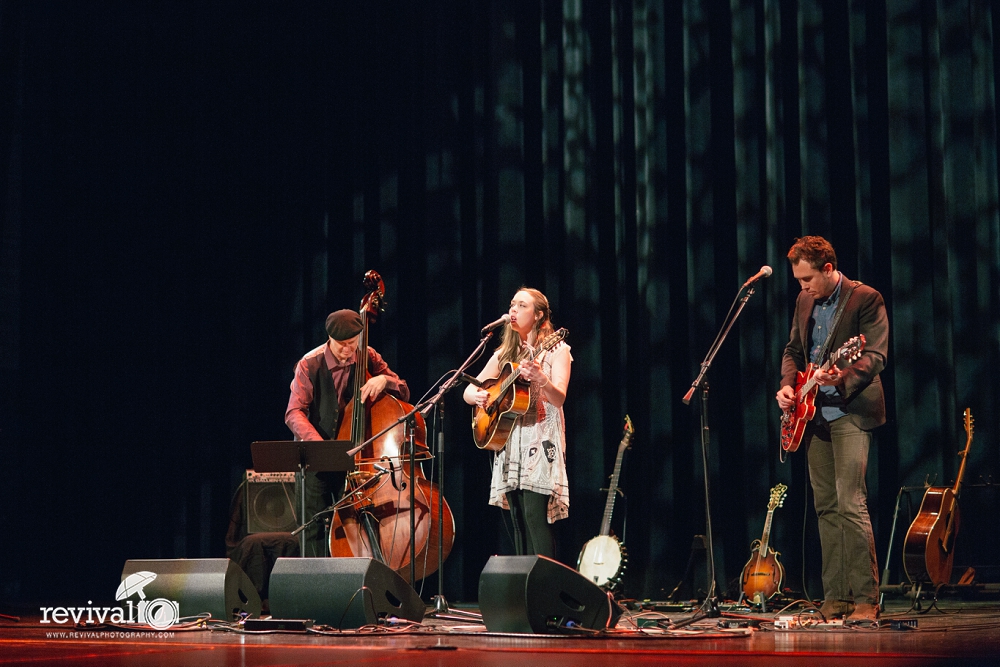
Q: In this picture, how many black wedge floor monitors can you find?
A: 3